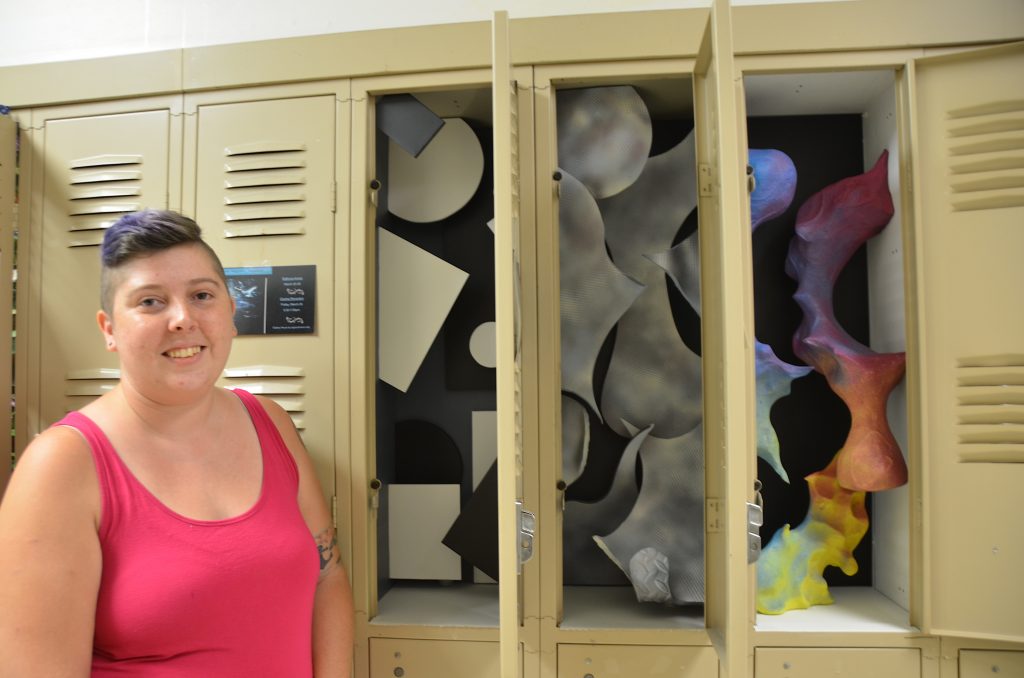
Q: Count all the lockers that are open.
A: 3